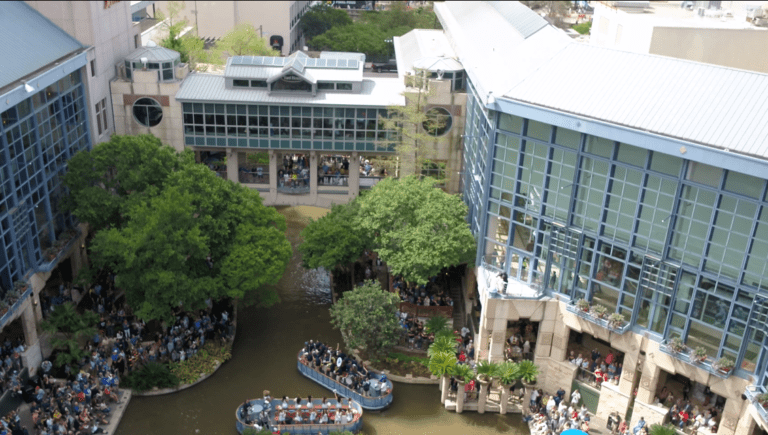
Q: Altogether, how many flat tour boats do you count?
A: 2